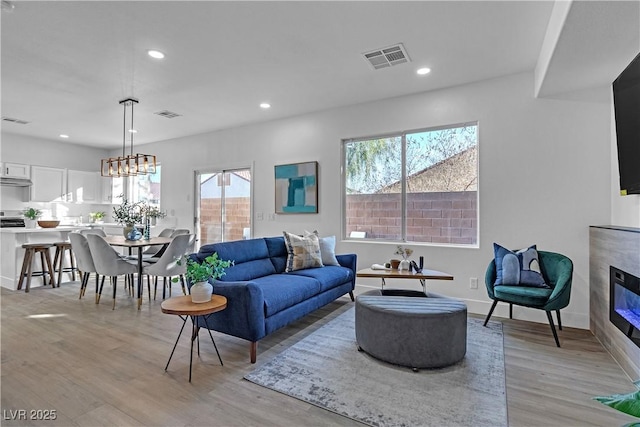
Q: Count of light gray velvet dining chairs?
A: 6